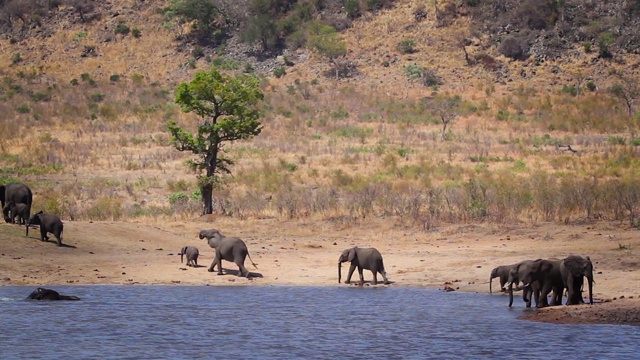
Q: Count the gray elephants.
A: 11